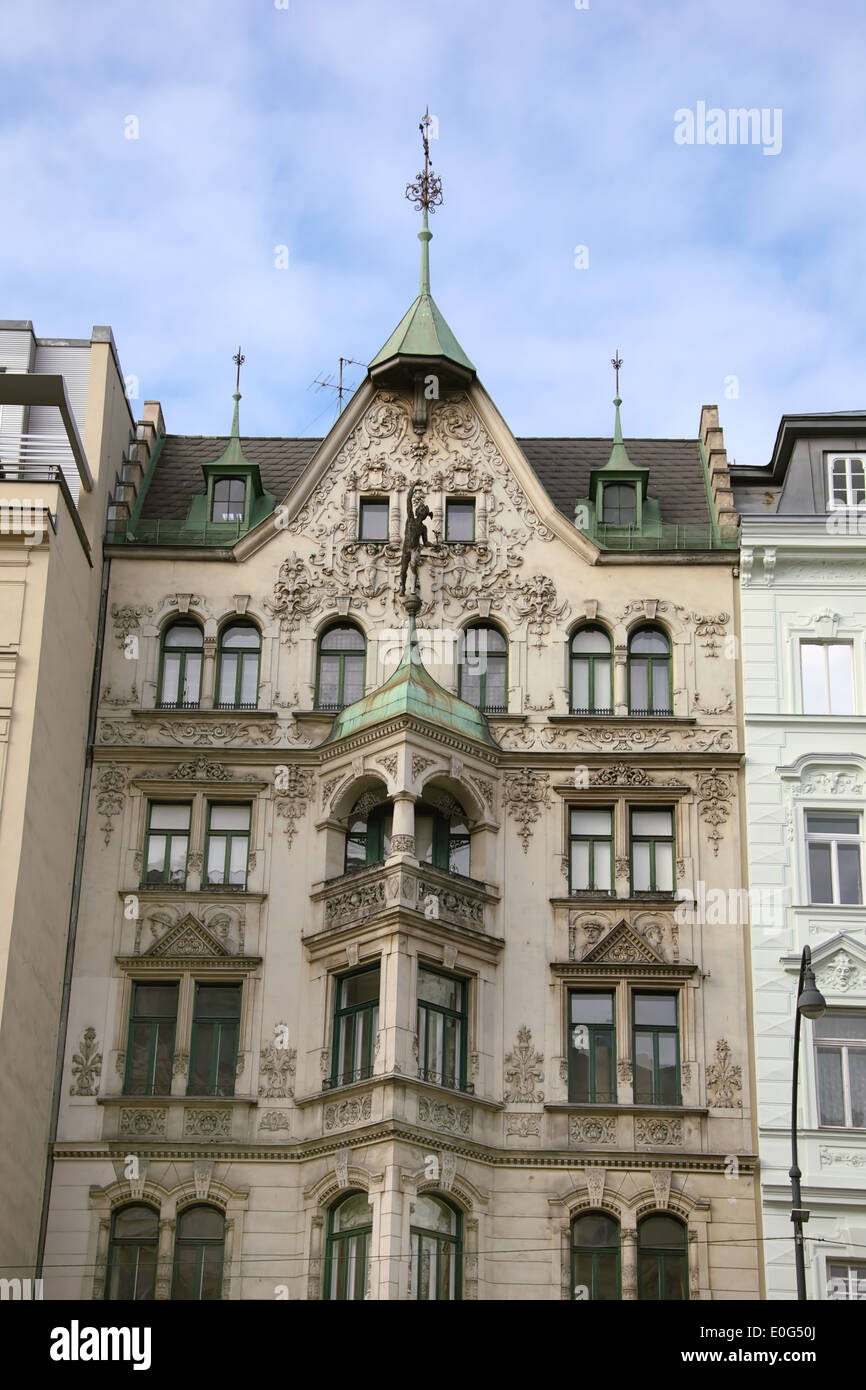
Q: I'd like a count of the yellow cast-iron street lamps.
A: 0